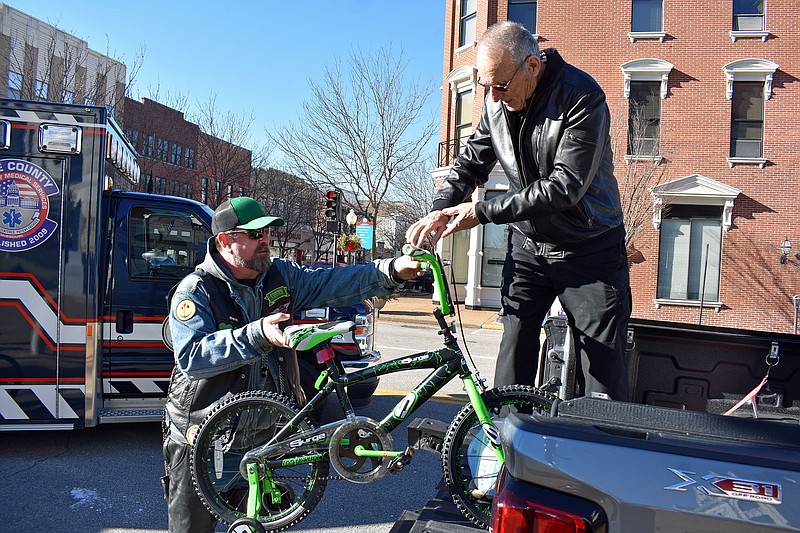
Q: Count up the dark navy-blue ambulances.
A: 1